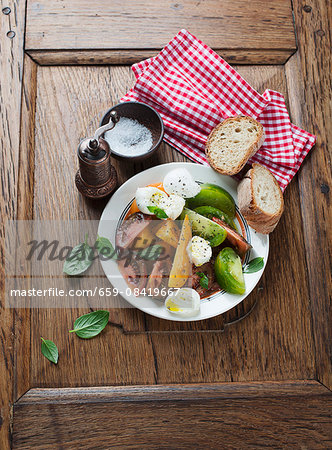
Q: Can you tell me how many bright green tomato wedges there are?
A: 4